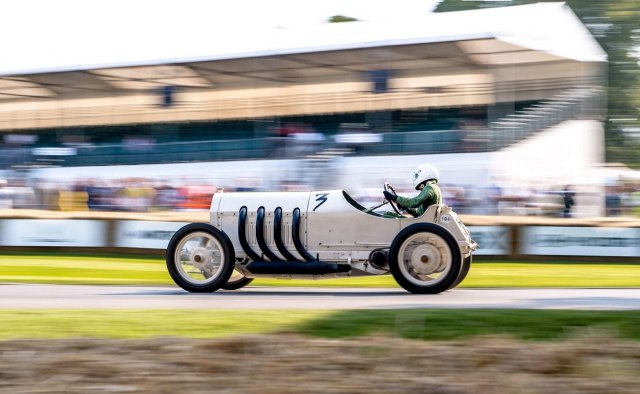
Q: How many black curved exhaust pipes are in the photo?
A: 4